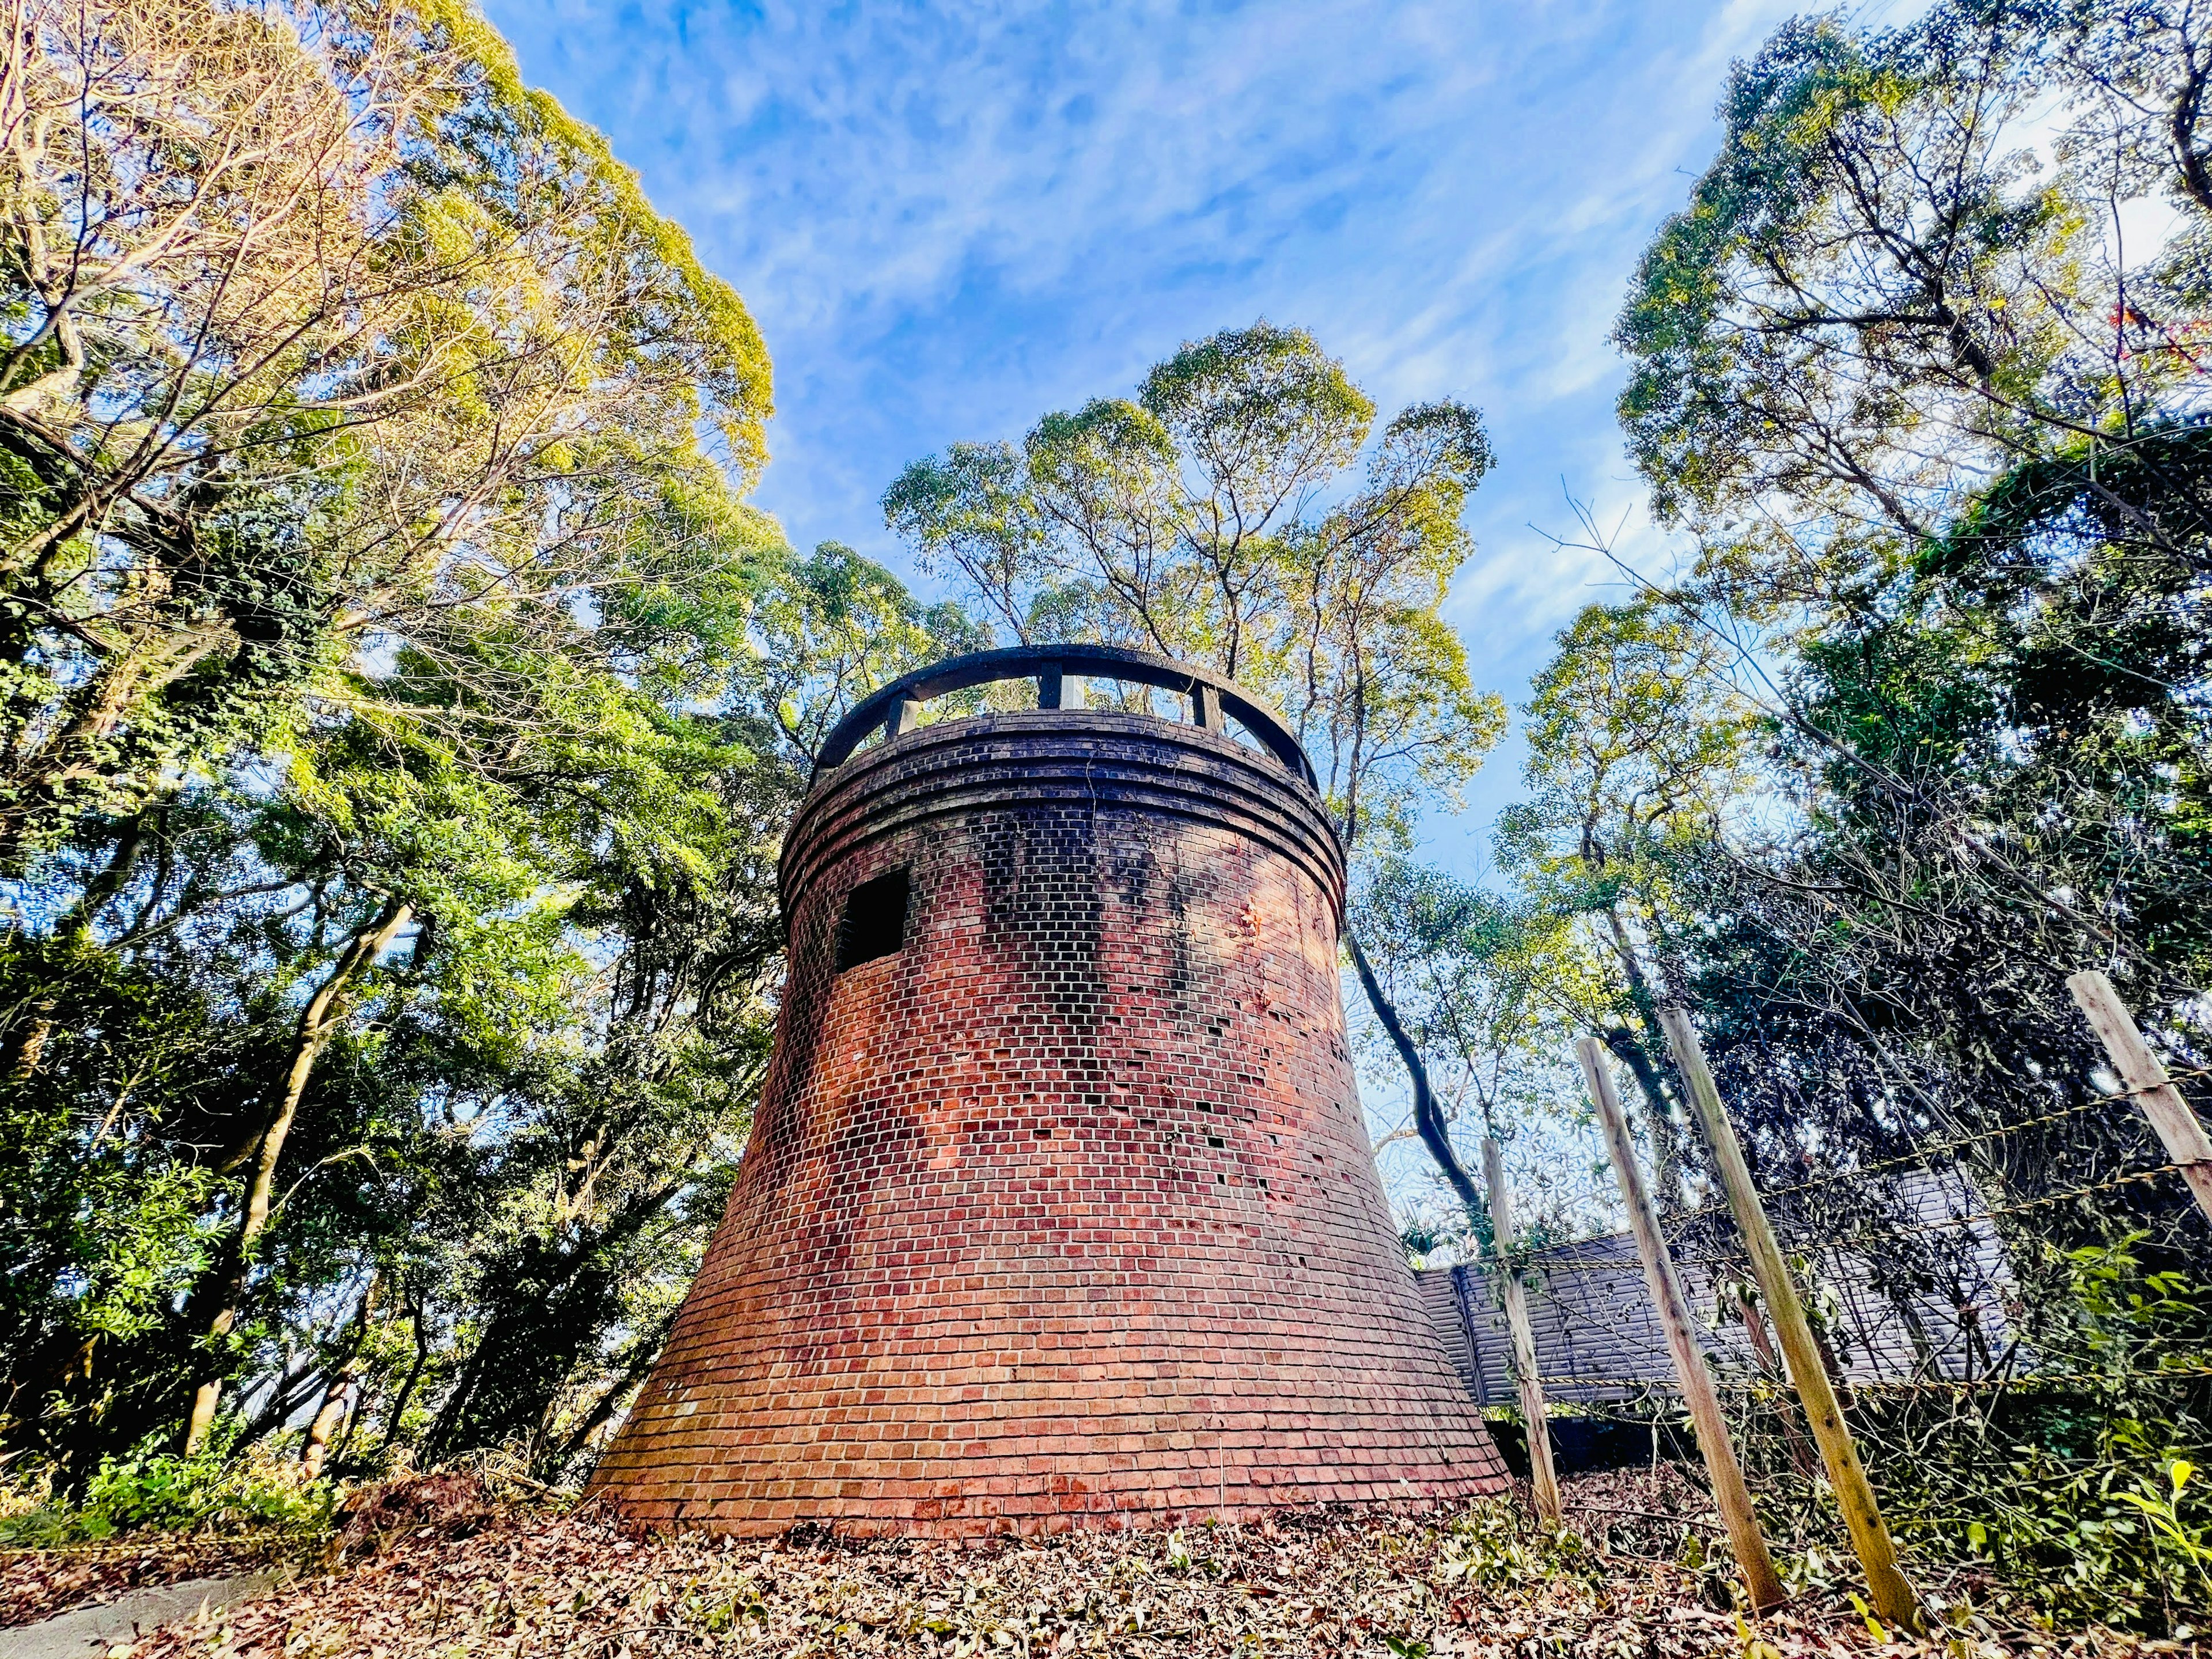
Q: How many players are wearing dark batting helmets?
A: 0